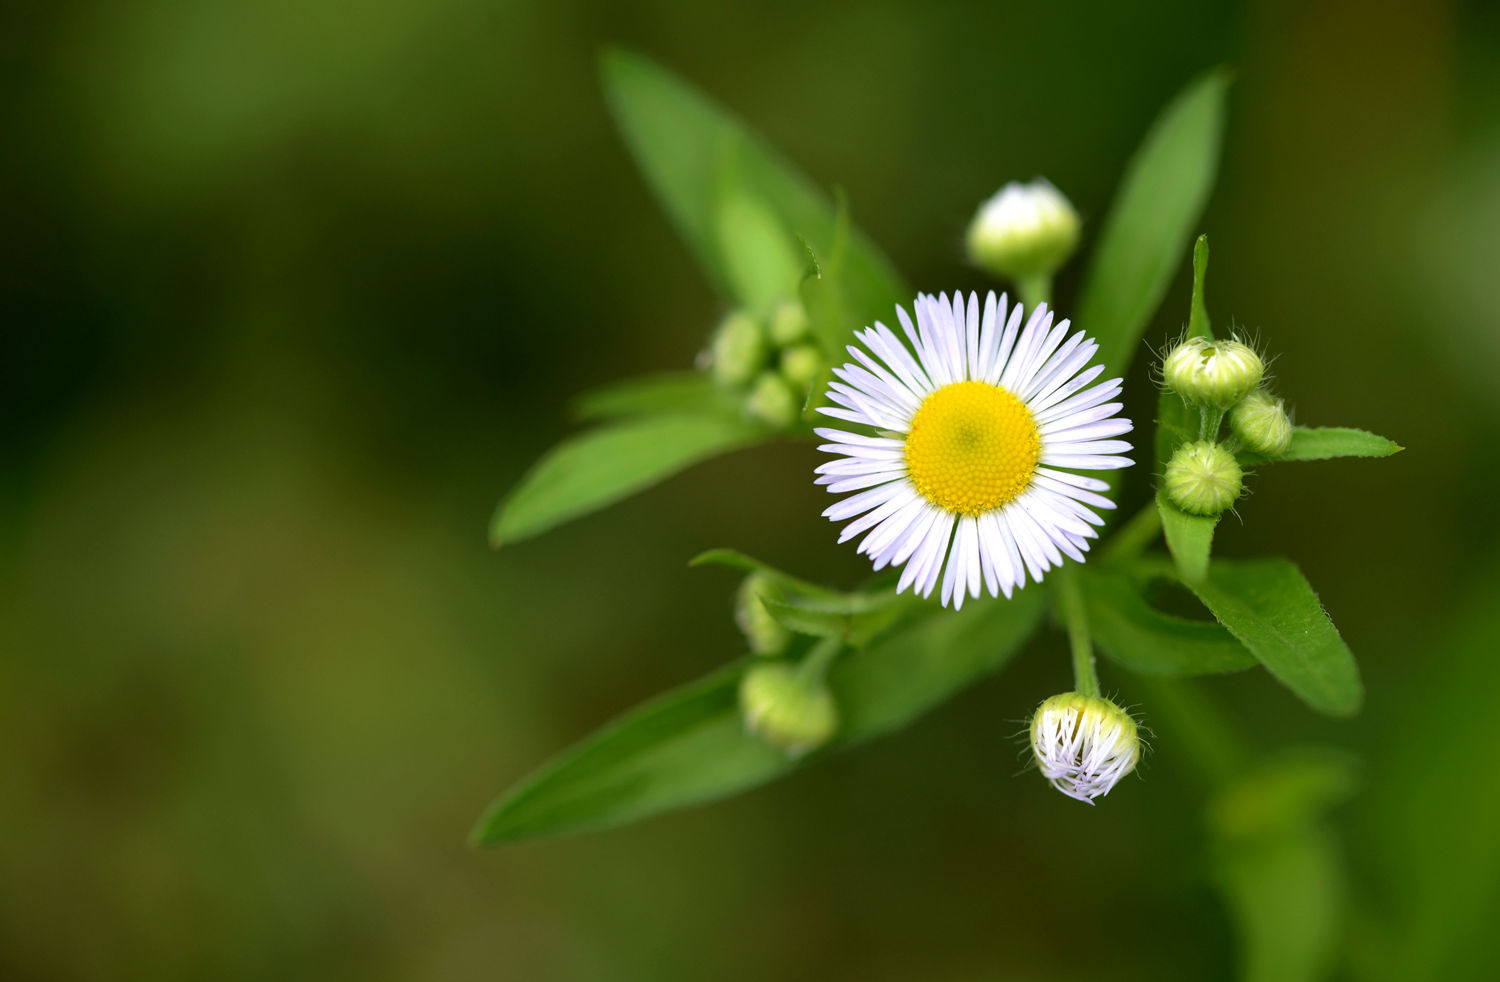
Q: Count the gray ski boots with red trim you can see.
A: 0